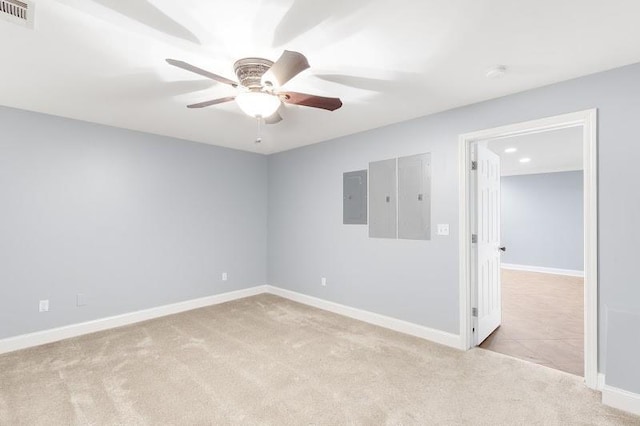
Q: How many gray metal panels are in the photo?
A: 3